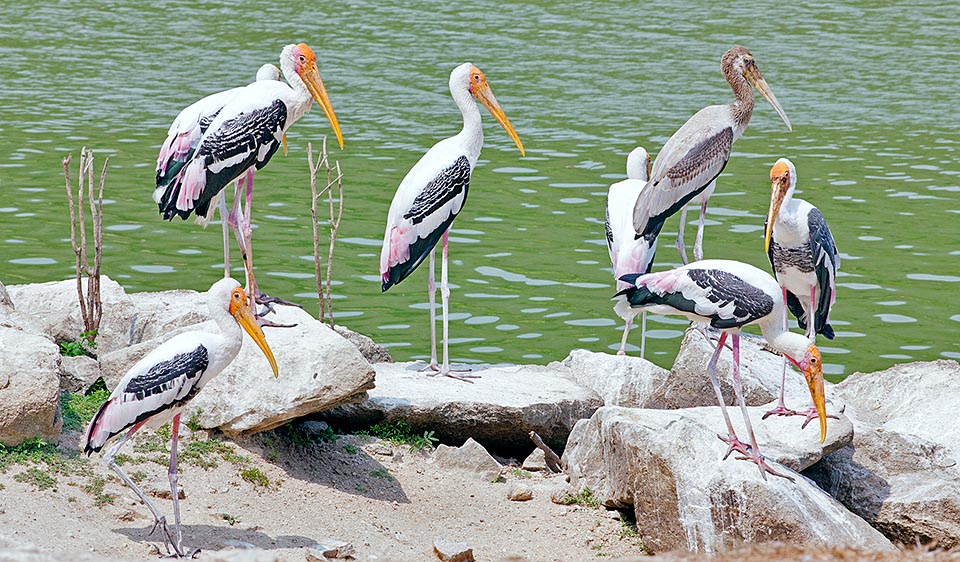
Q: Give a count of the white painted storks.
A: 7